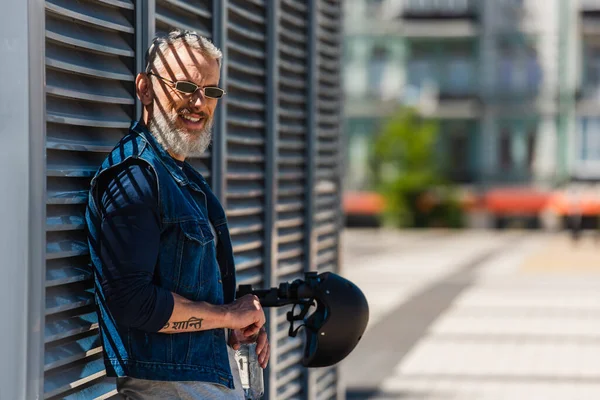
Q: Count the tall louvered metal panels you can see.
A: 5